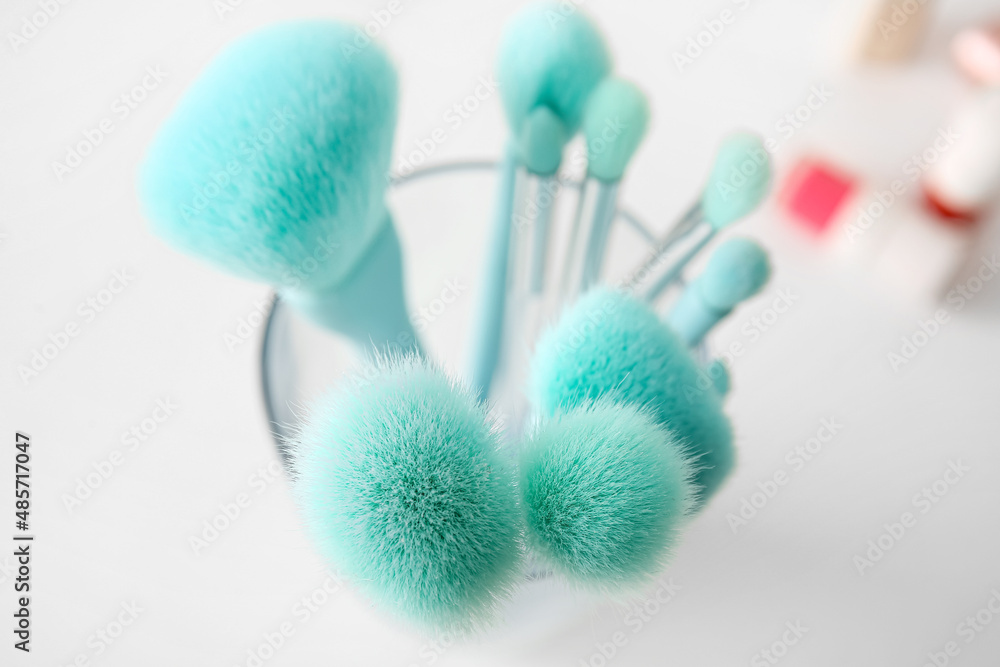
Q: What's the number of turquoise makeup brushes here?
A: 10